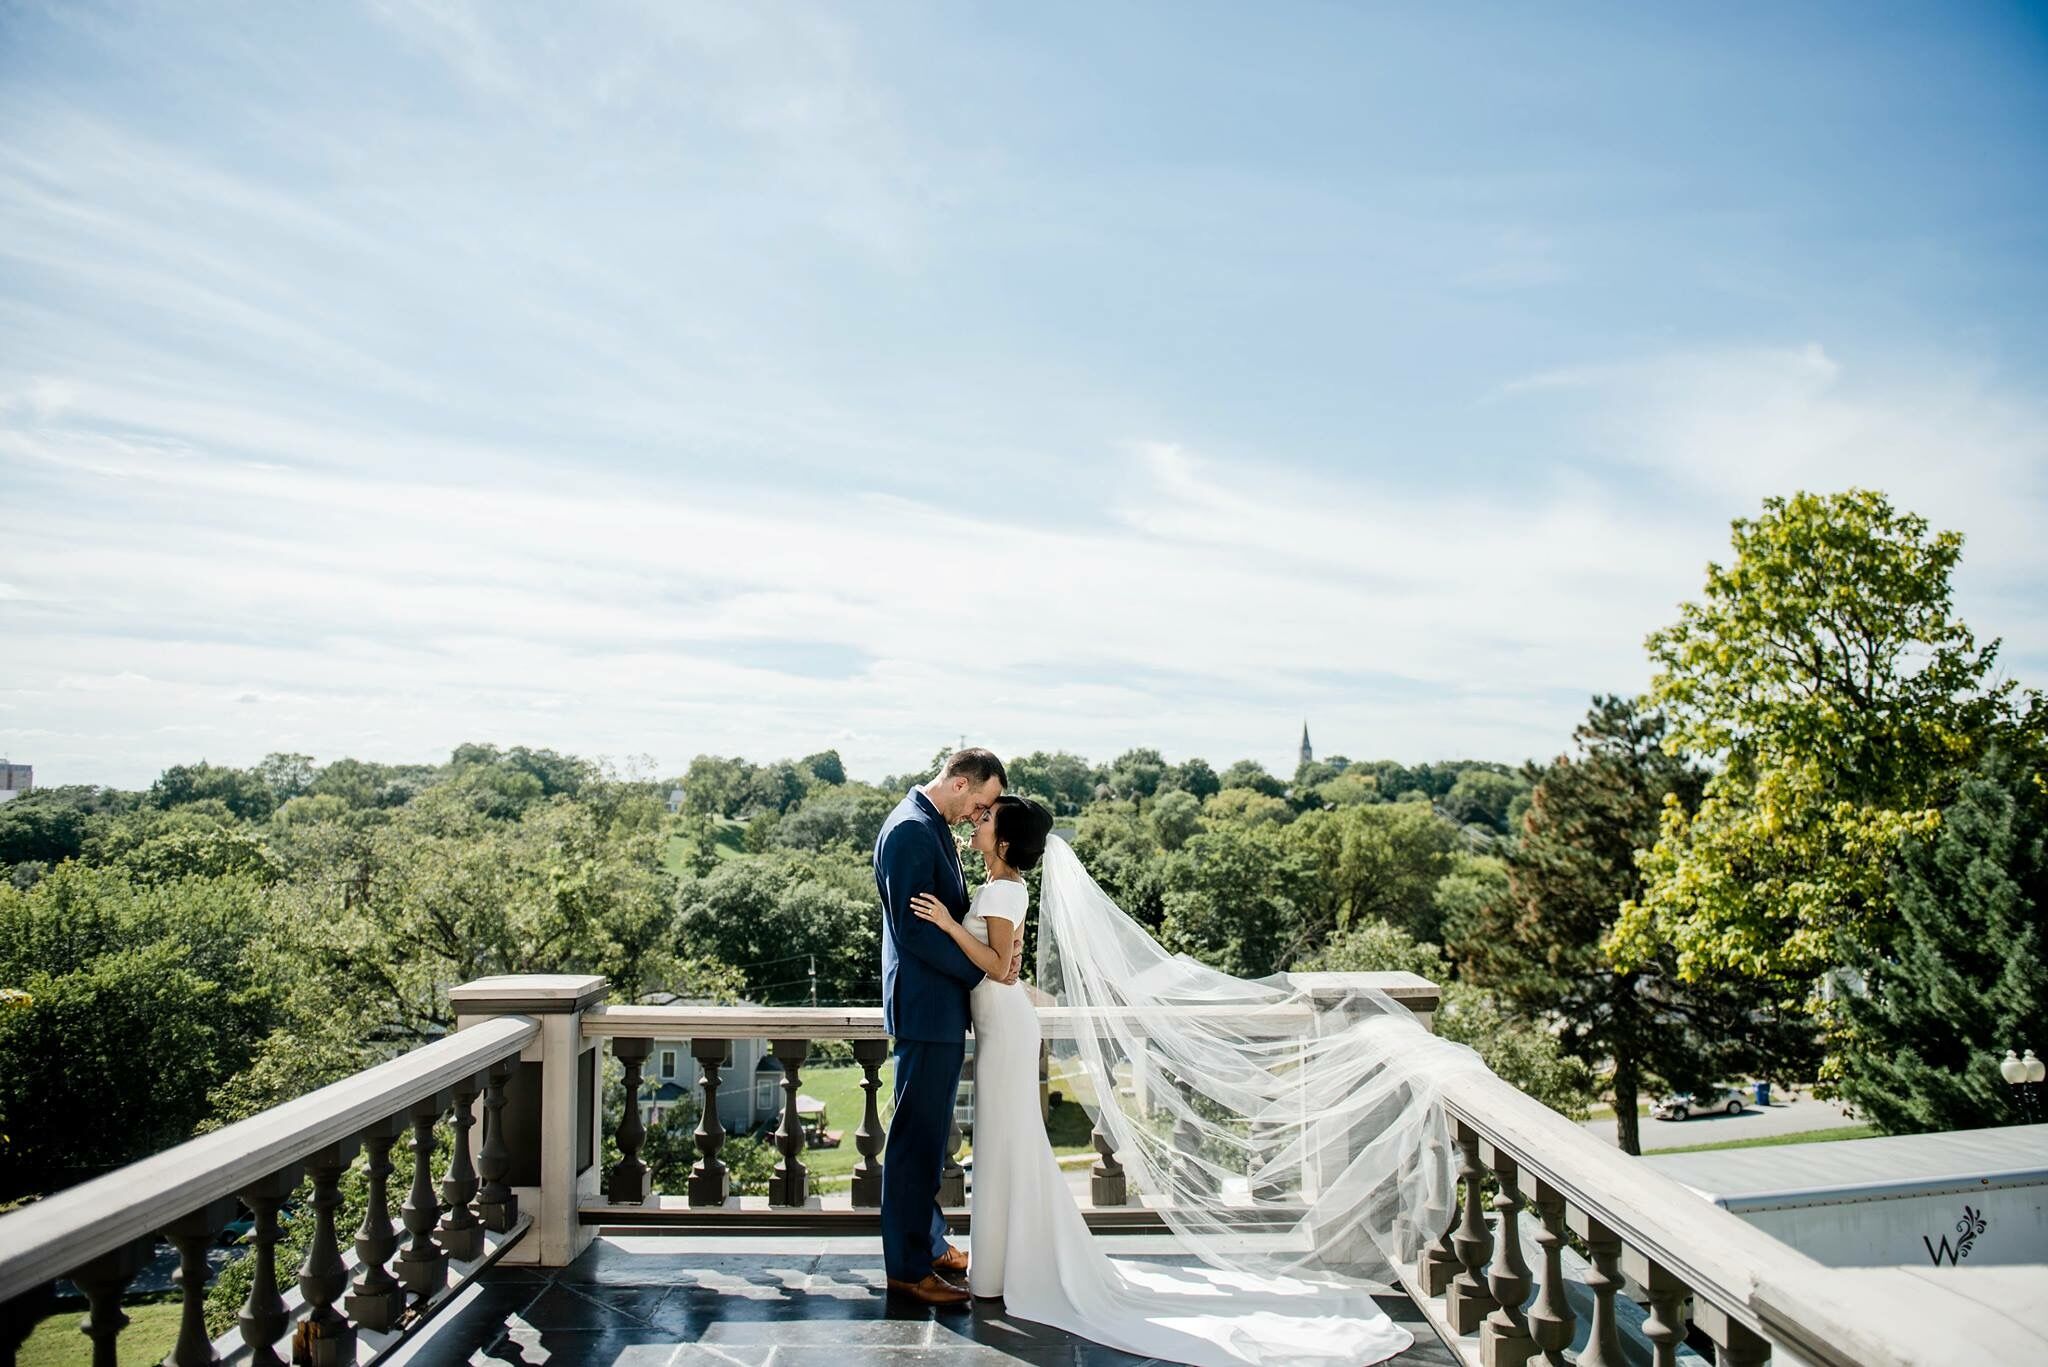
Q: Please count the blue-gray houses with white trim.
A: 1